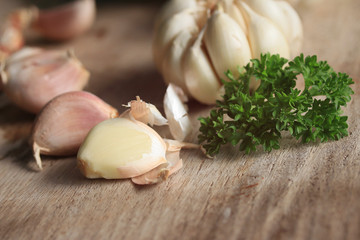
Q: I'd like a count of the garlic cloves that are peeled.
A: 1